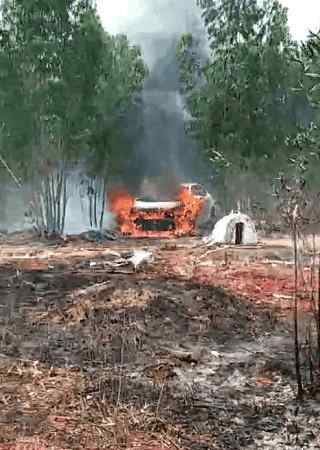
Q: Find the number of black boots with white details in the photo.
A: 0